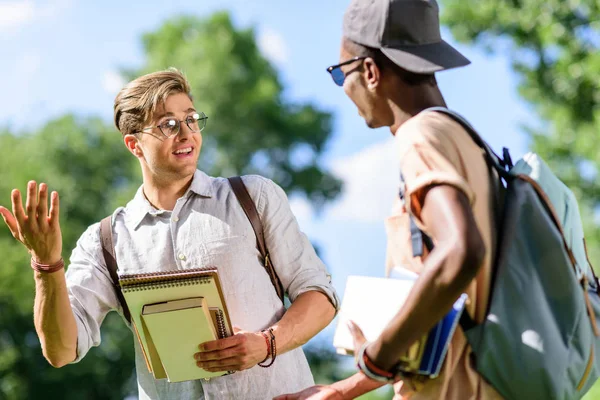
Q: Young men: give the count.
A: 2